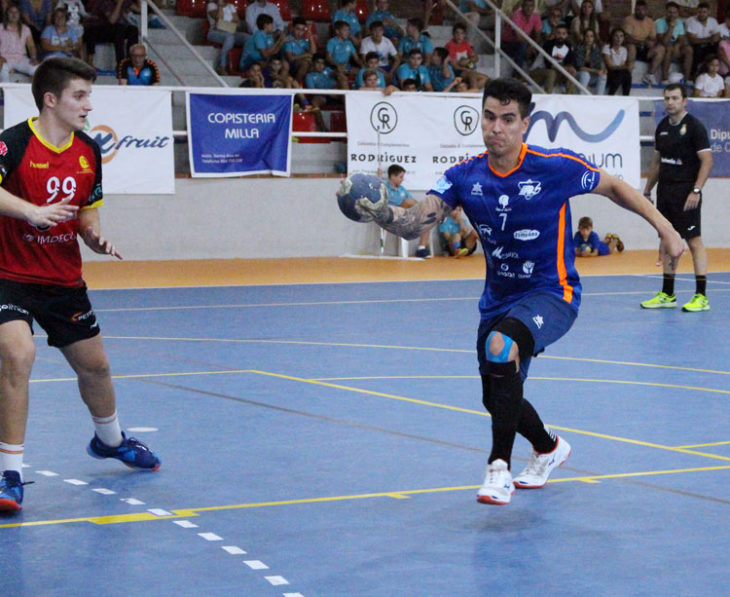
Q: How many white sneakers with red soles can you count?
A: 2